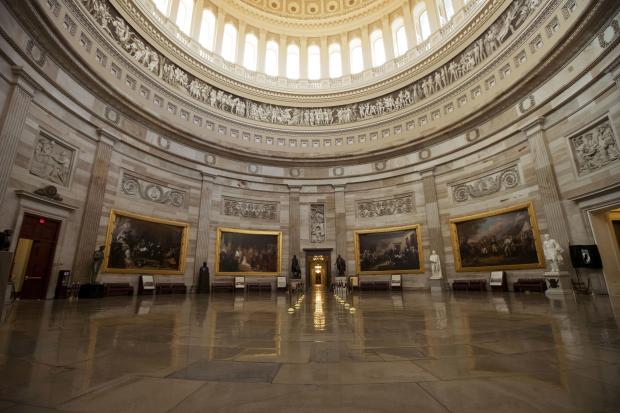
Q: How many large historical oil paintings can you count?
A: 4